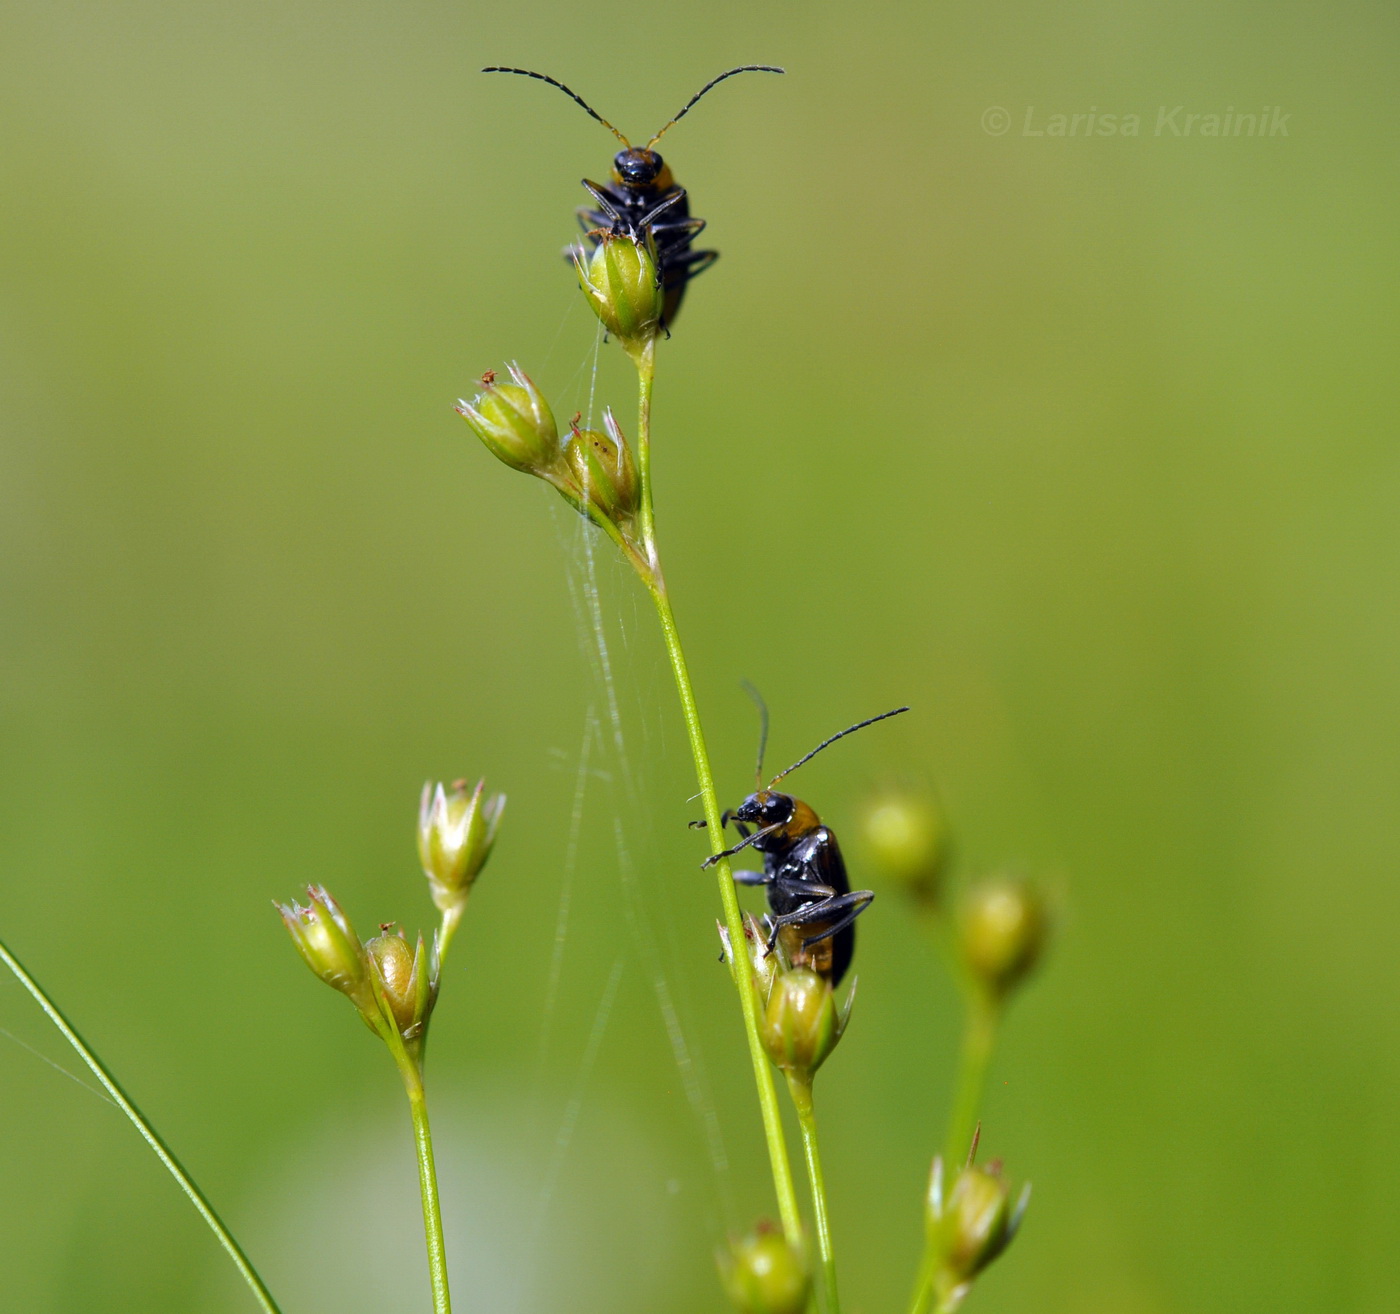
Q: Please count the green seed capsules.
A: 12